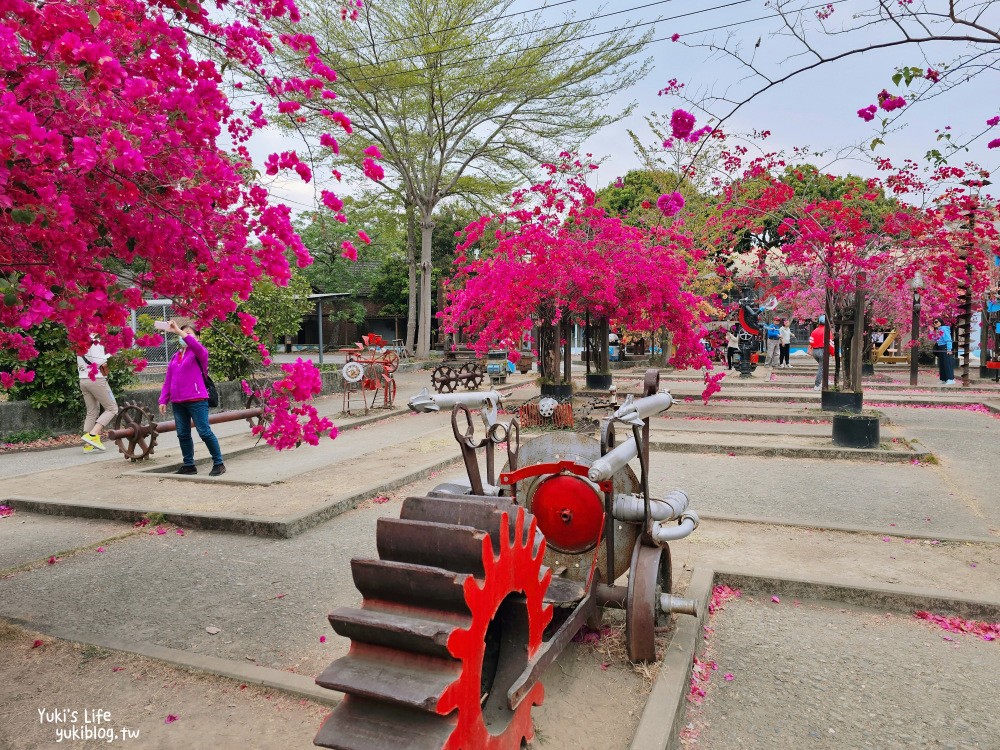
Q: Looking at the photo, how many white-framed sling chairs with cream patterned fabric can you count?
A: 0